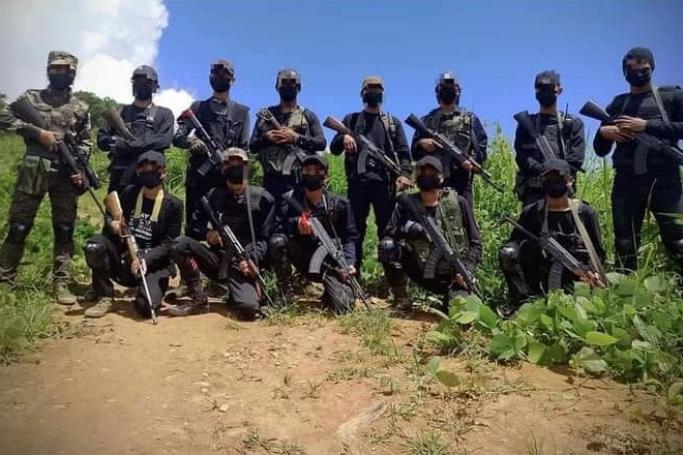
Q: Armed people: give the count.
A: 13